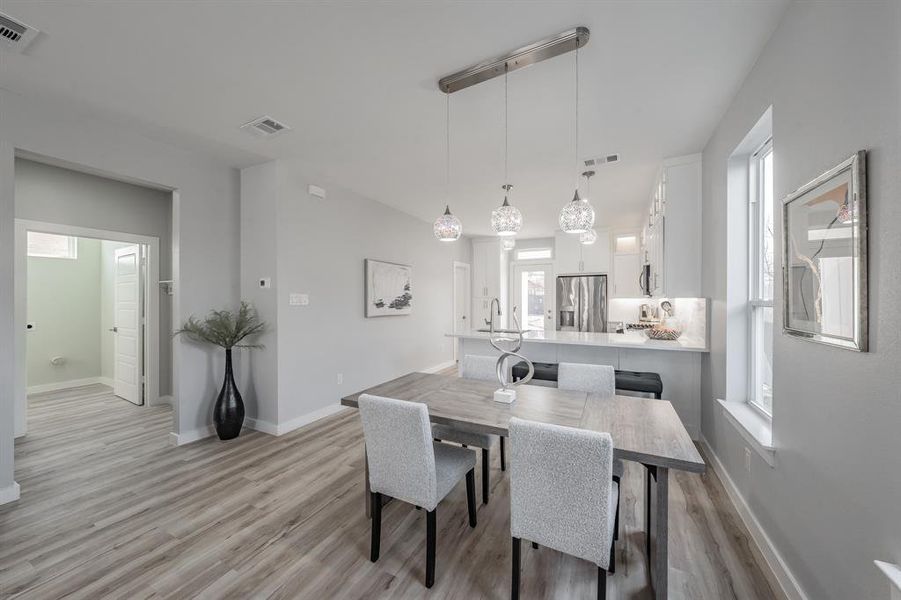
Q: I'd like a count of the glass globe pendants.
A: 5